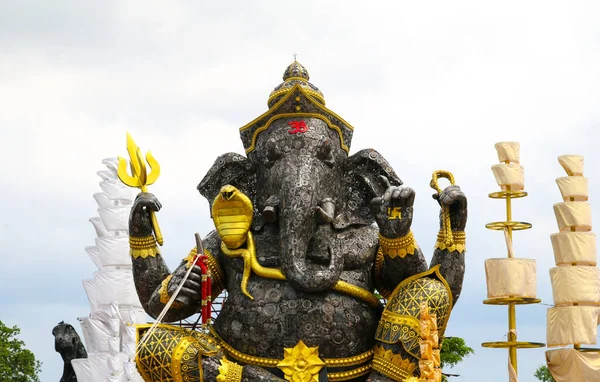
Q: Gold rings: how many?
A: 4